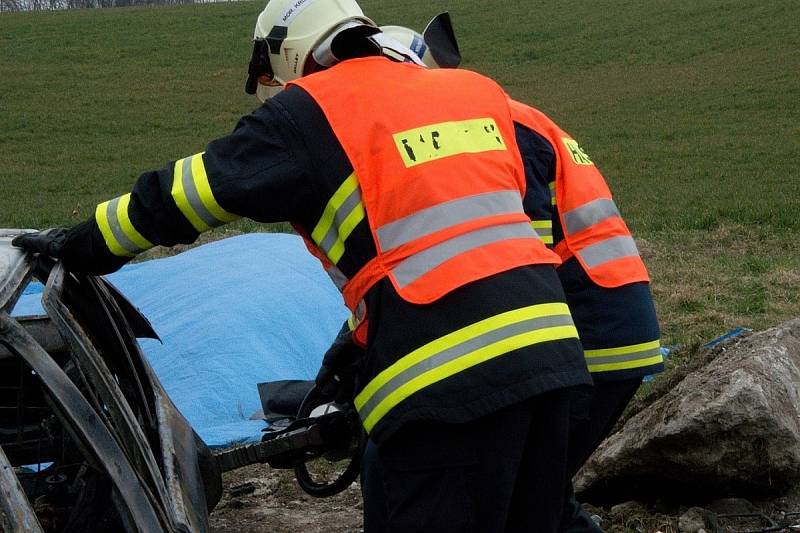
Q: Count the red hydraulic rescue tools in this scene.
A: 0